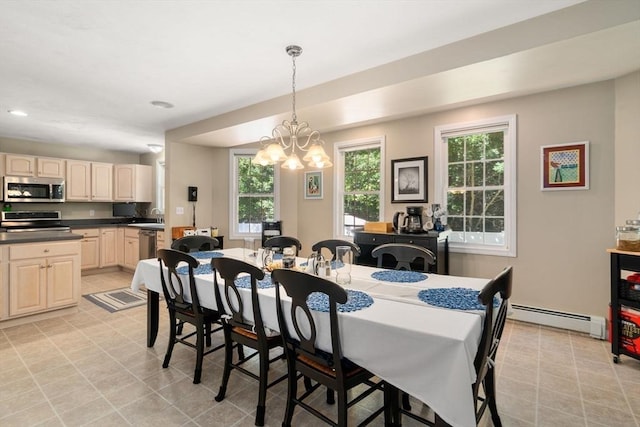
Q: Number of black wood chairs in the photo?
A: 8